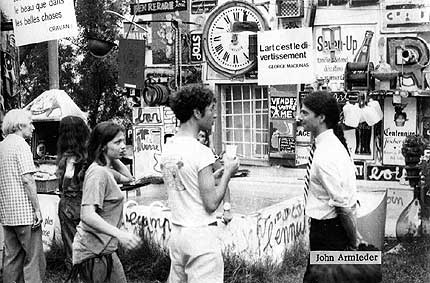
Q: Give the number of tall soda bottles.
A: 2